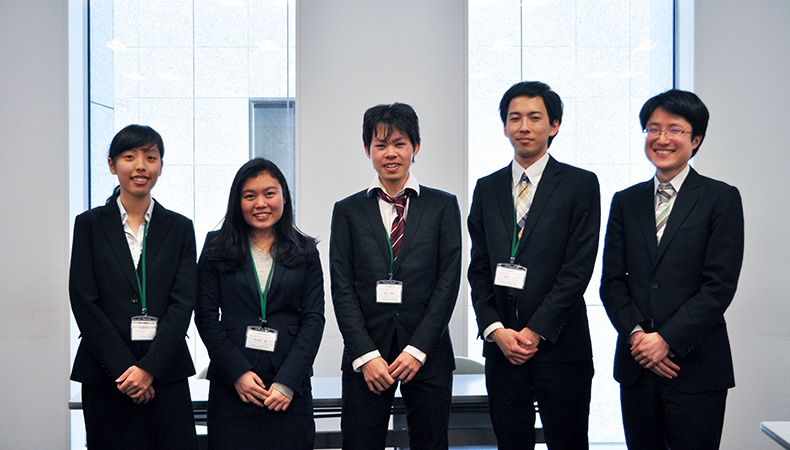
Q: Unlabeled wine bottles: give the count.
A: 0